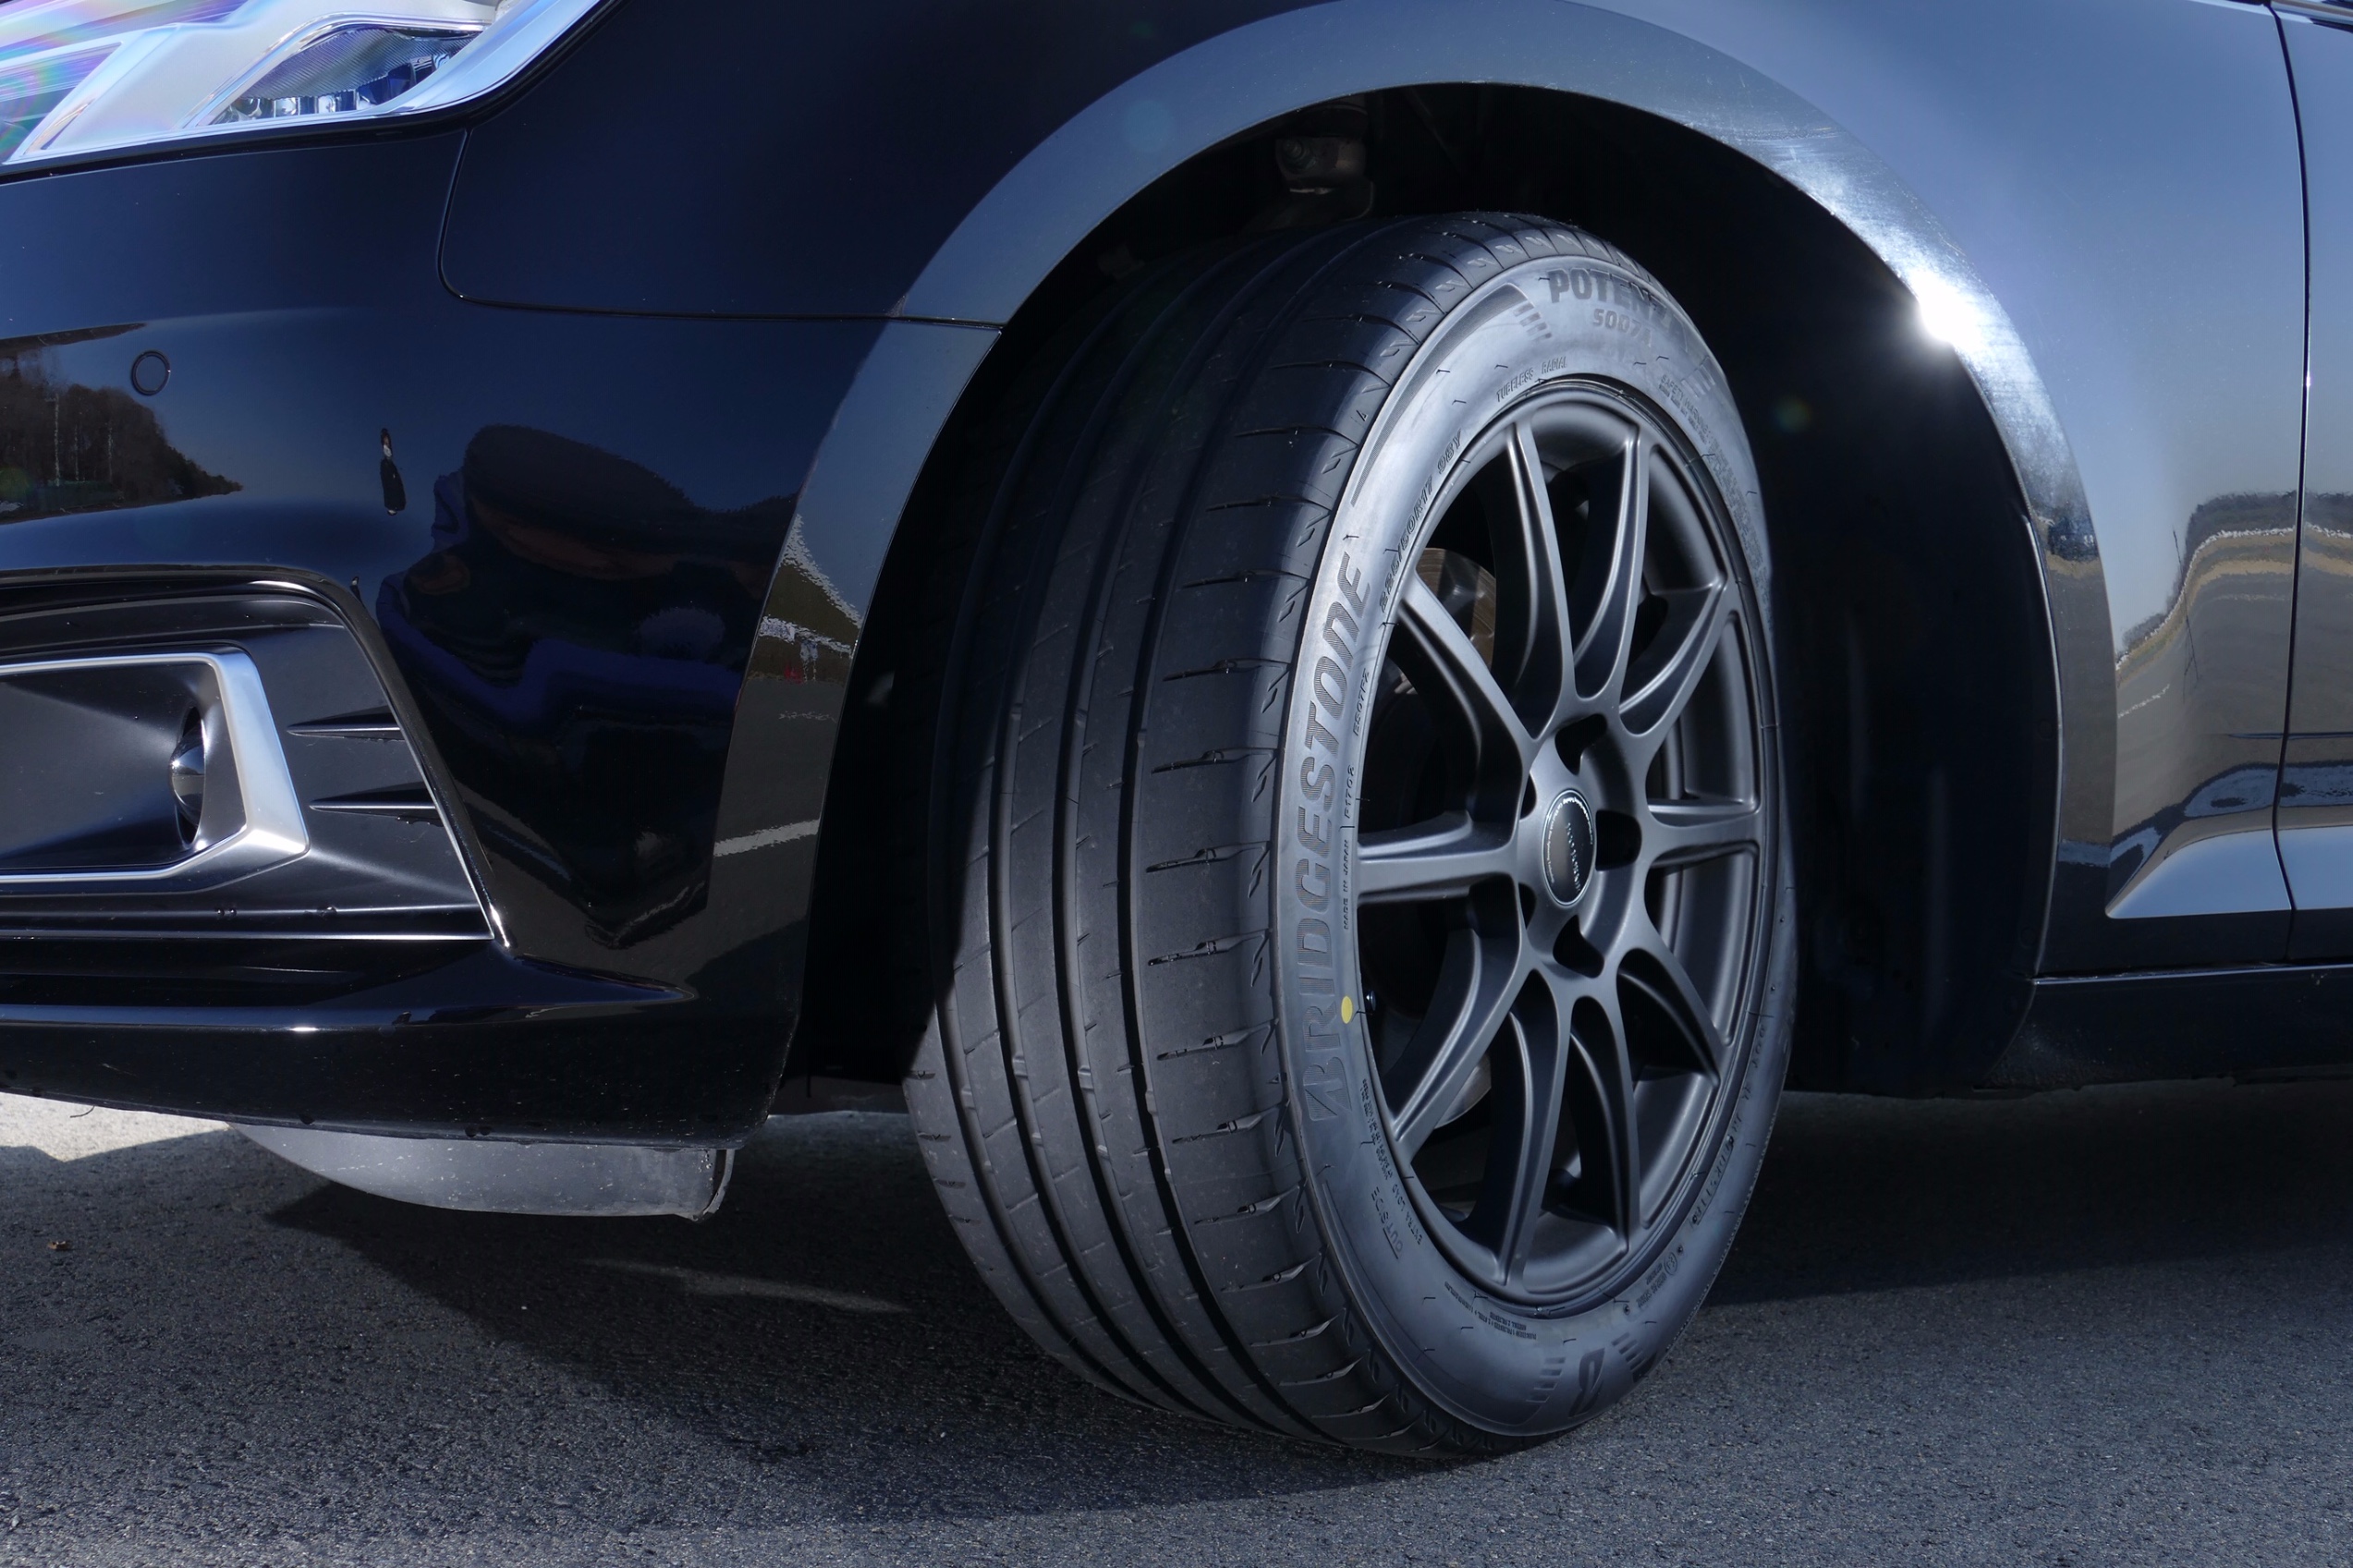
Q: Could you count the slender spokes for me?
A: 10